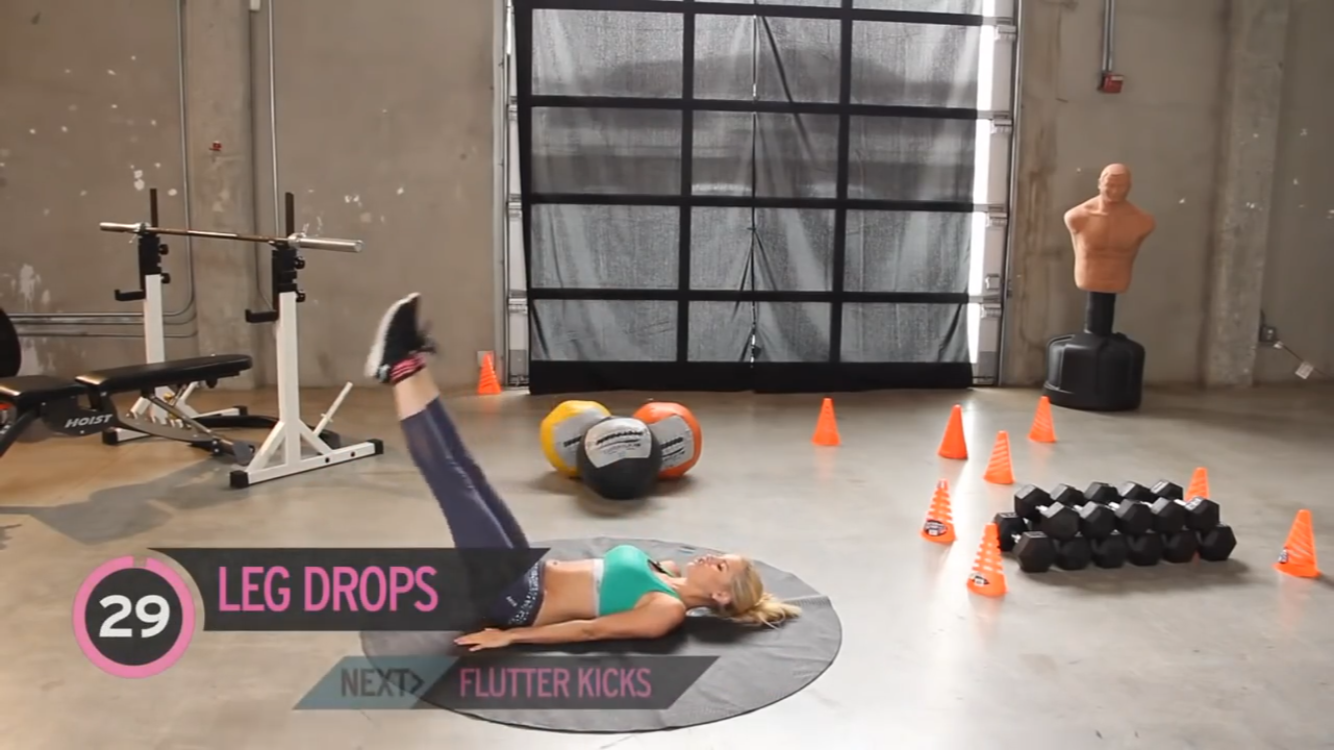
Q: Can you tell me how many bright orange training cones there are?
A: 9